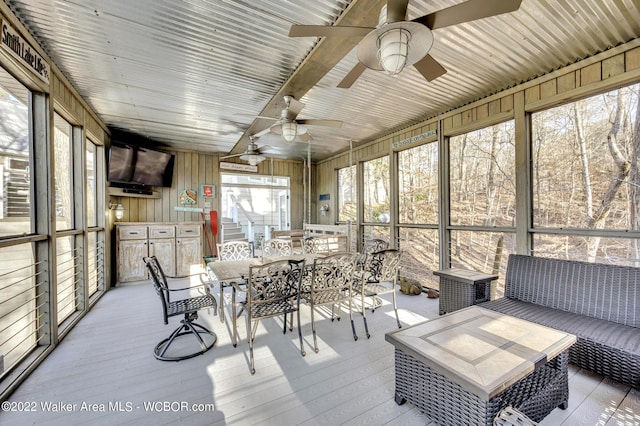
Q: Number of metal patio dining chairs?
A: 8